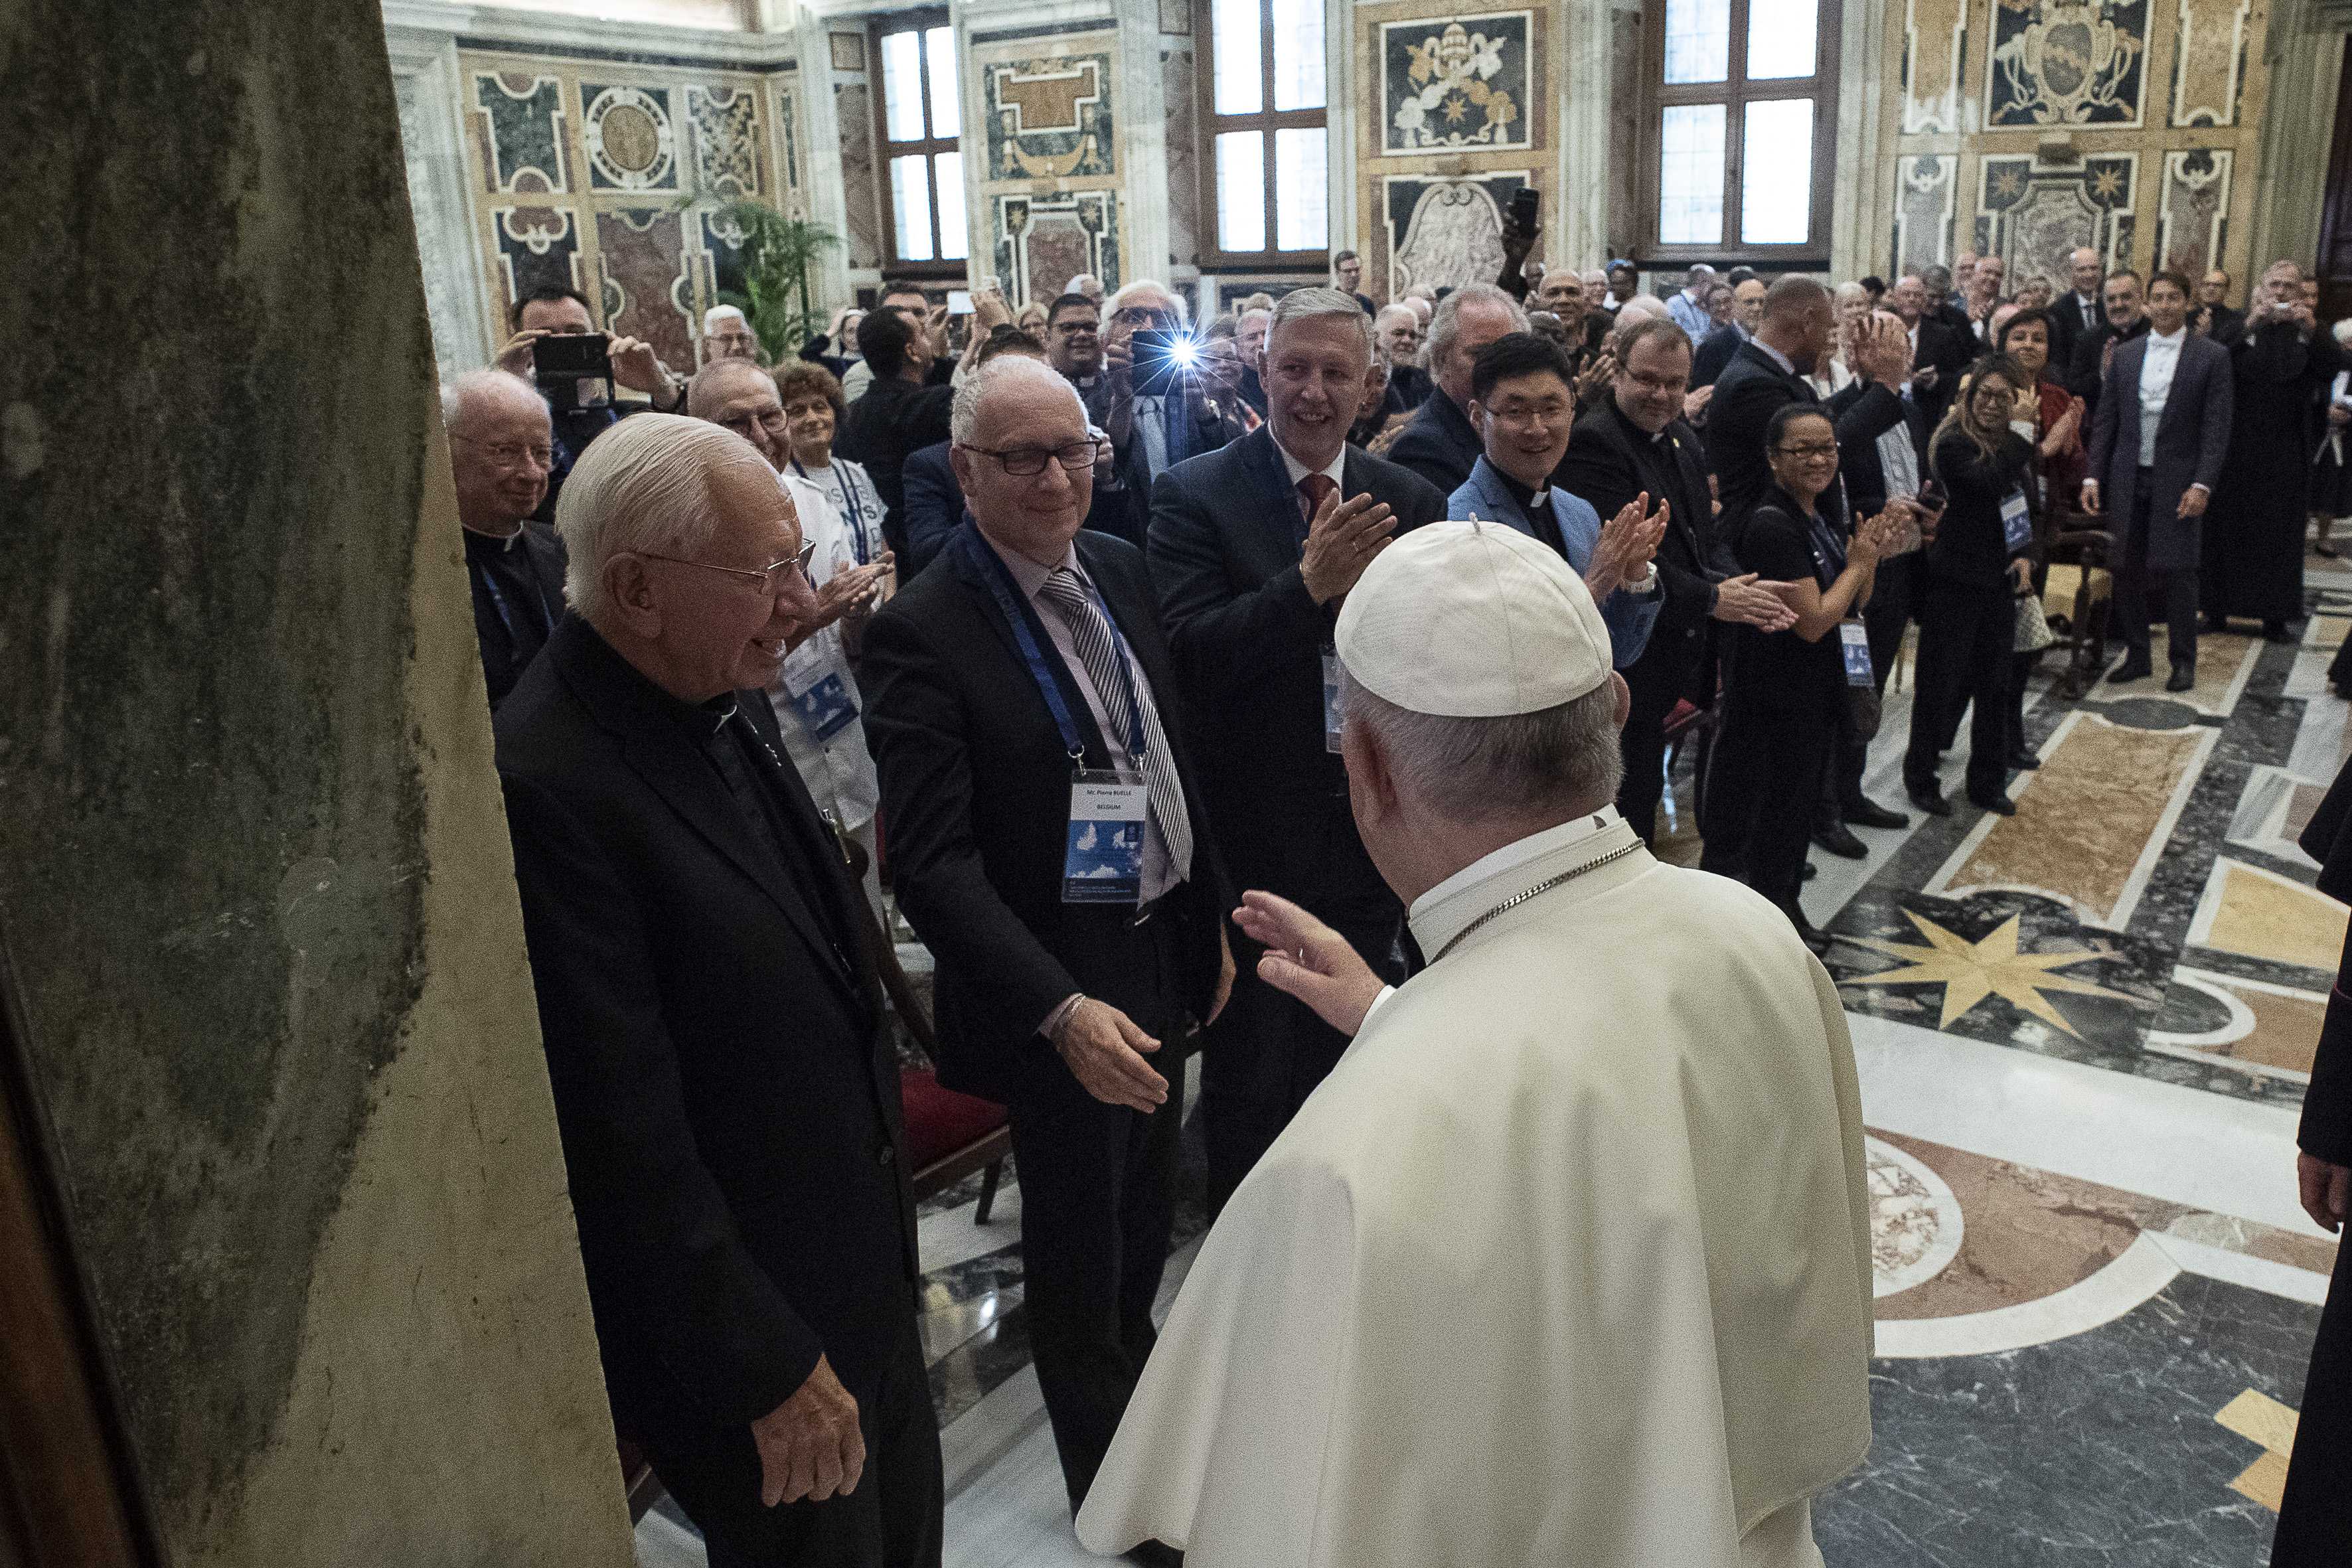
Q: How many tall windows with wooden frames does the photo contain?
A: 3